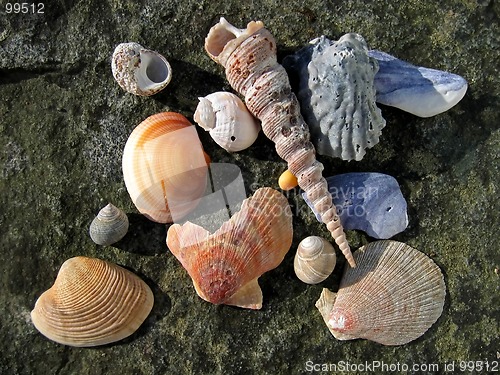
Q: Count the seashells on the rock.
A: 13